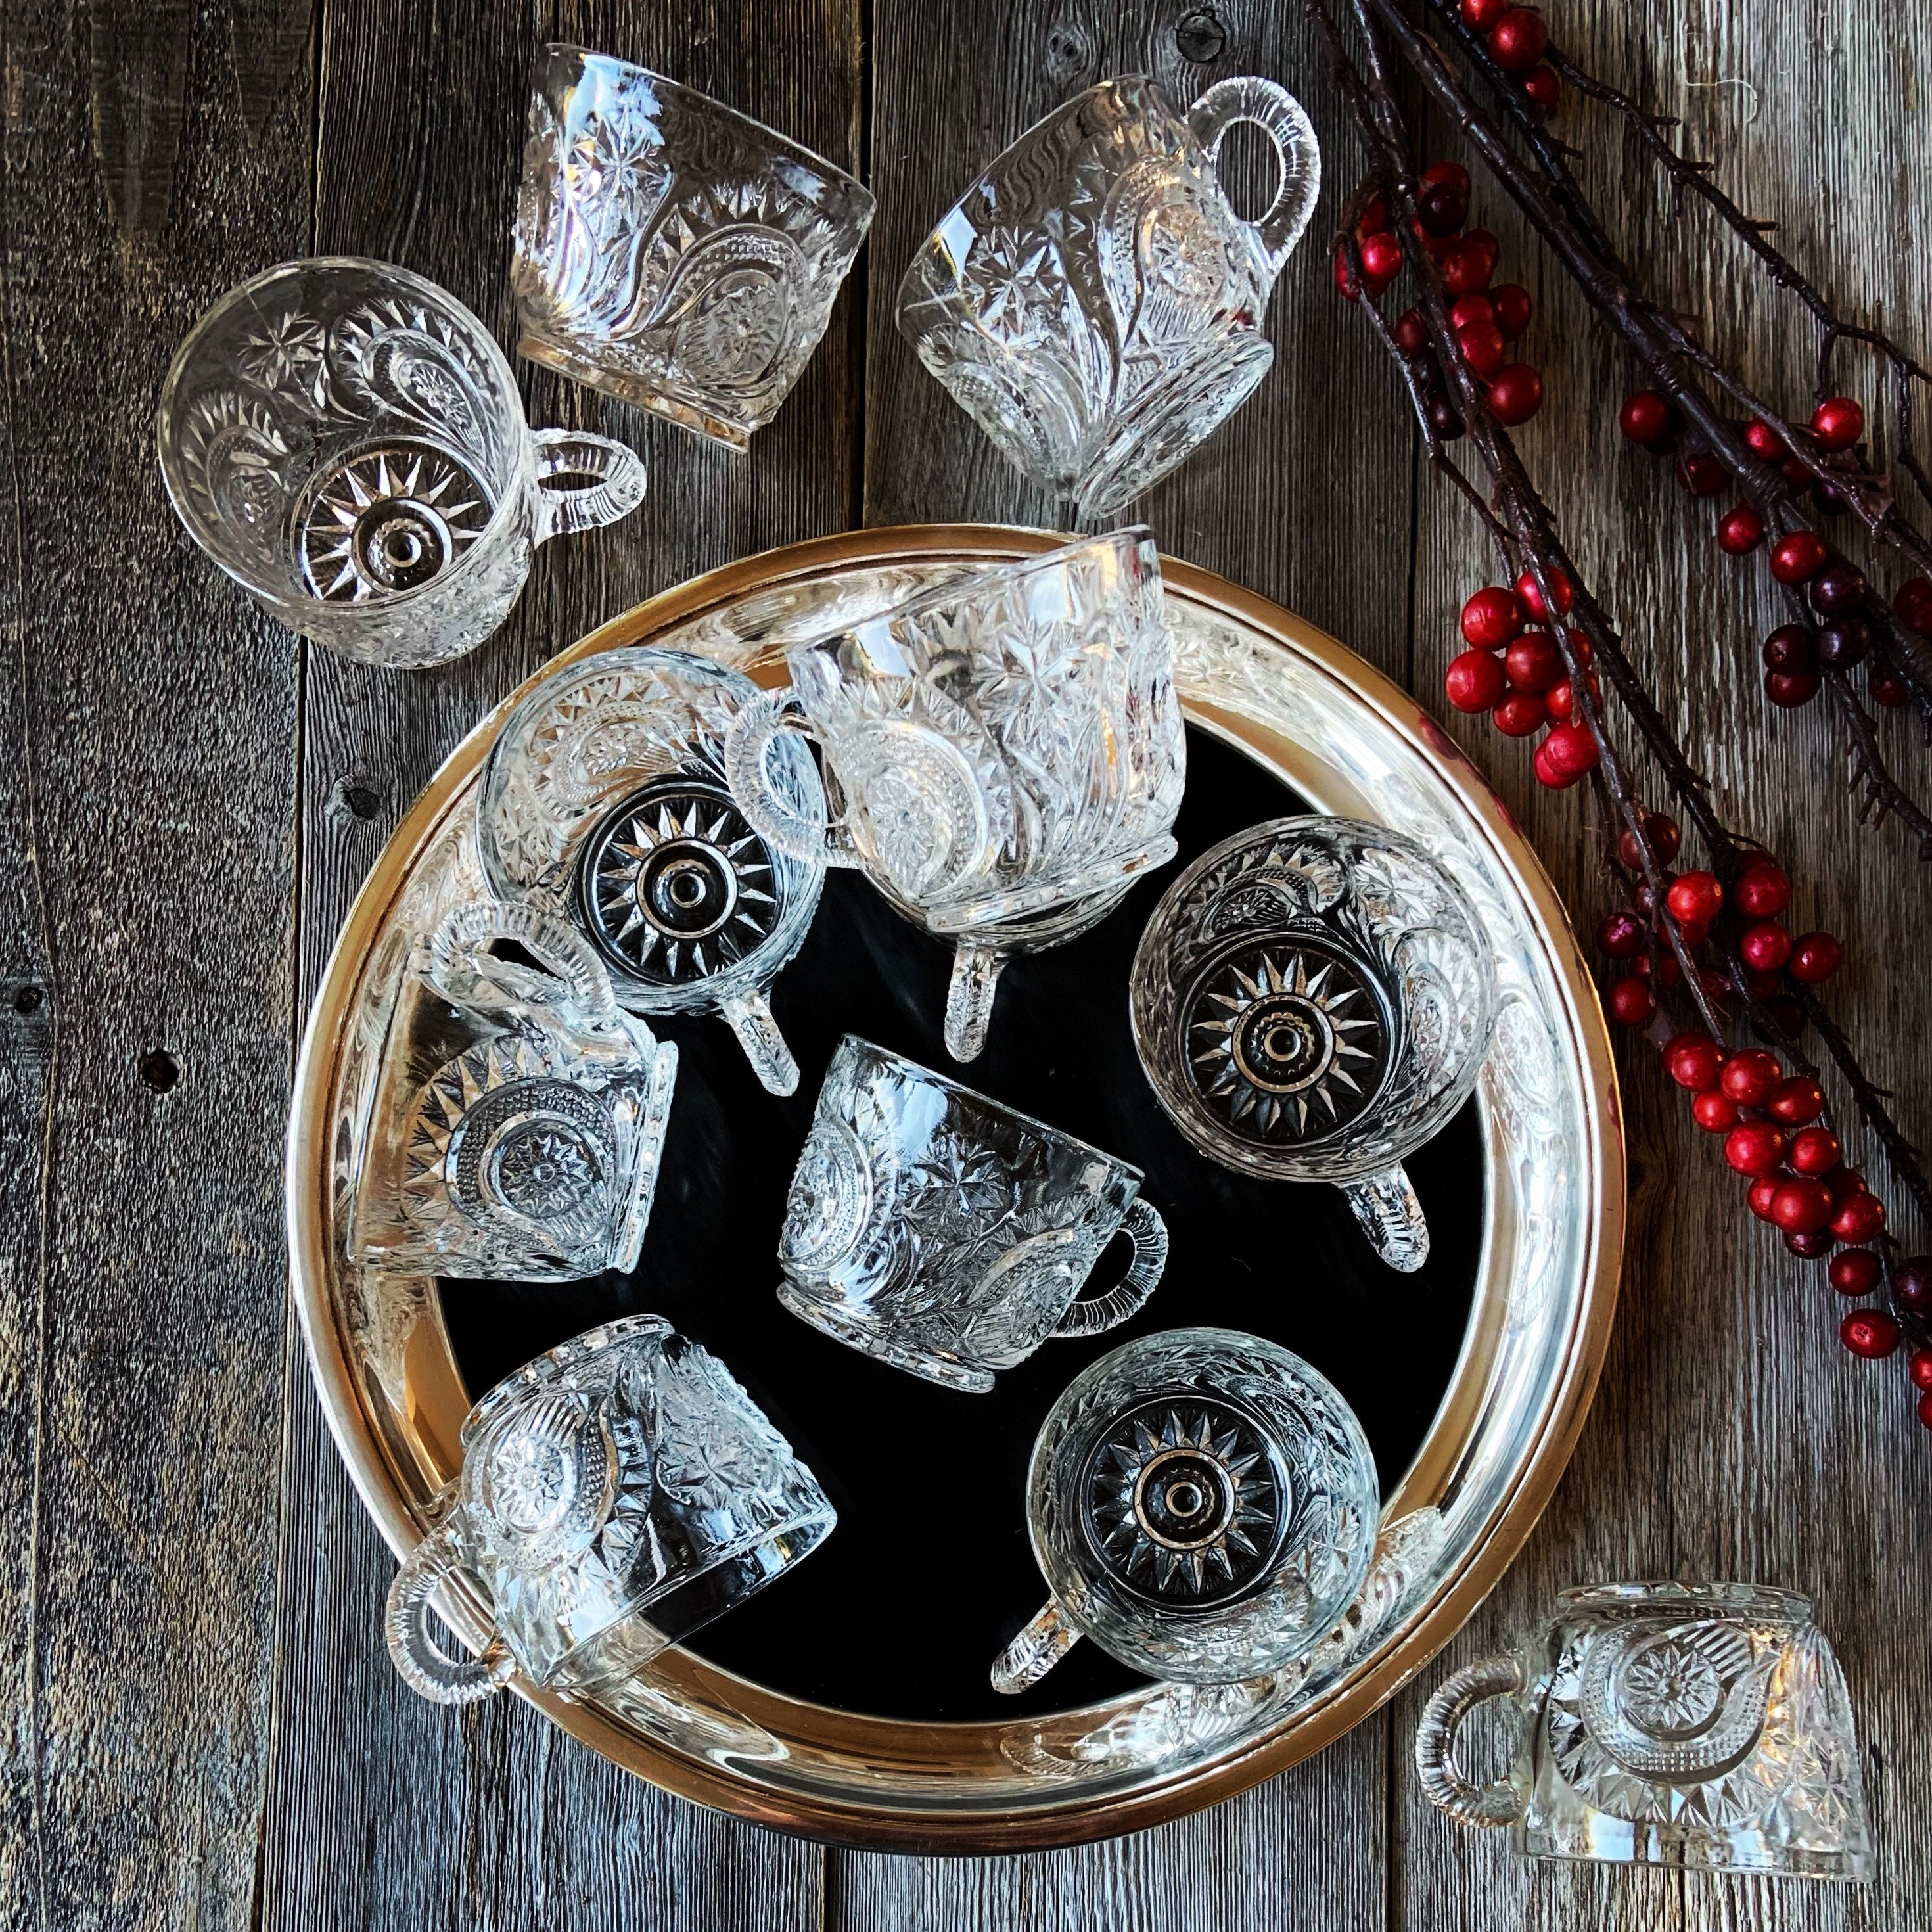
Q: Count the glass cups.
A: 12